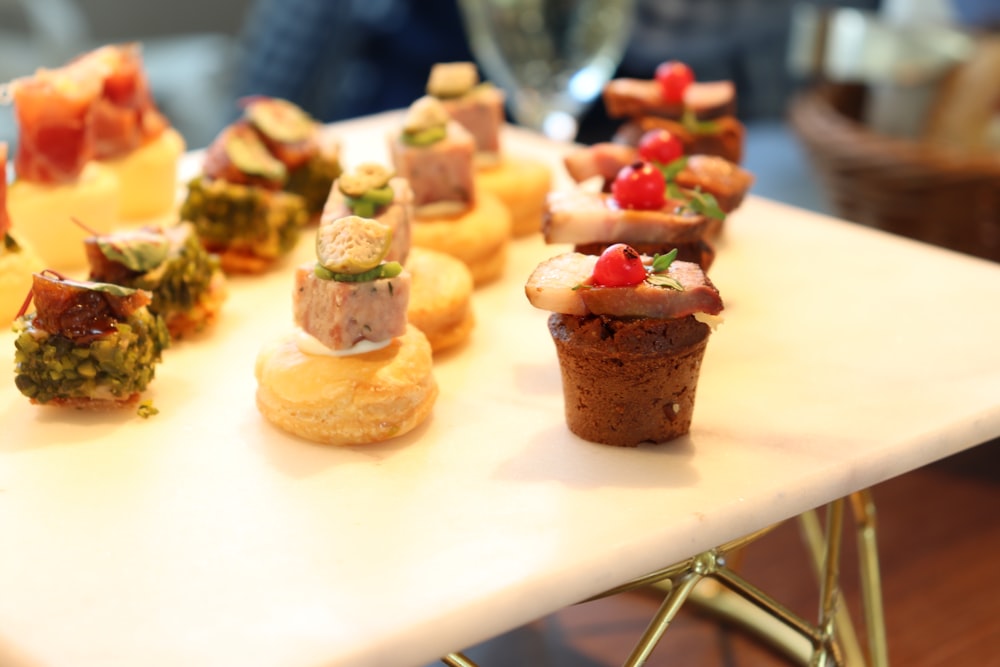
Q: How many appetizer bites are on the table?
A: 15